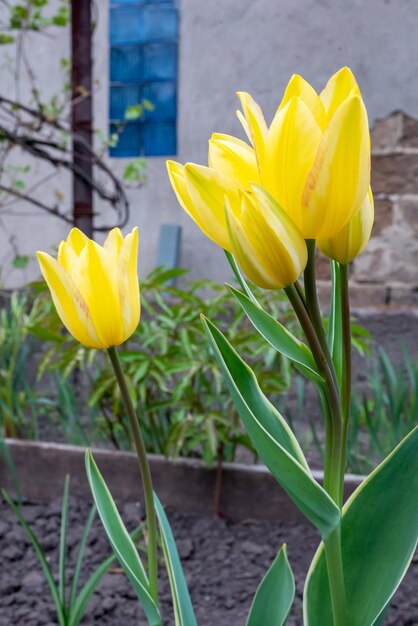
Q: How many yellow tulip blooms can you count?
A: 5